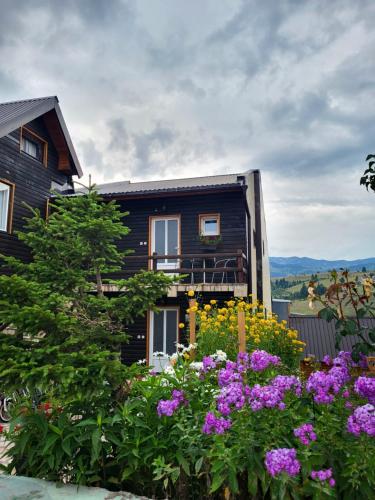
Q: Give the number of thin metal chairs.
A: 2